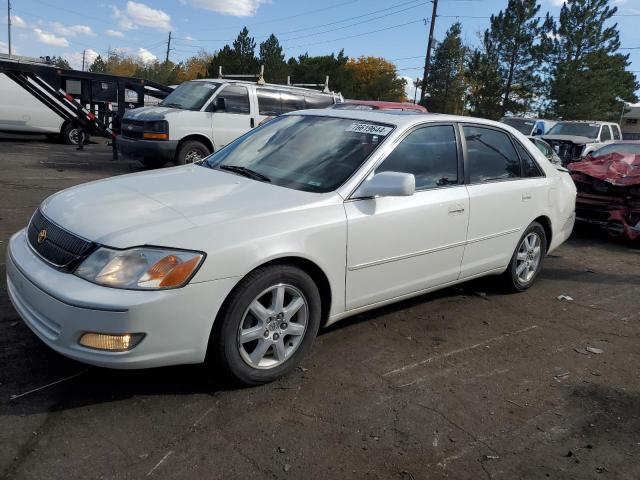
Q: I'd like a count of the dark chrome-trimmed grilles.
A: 1